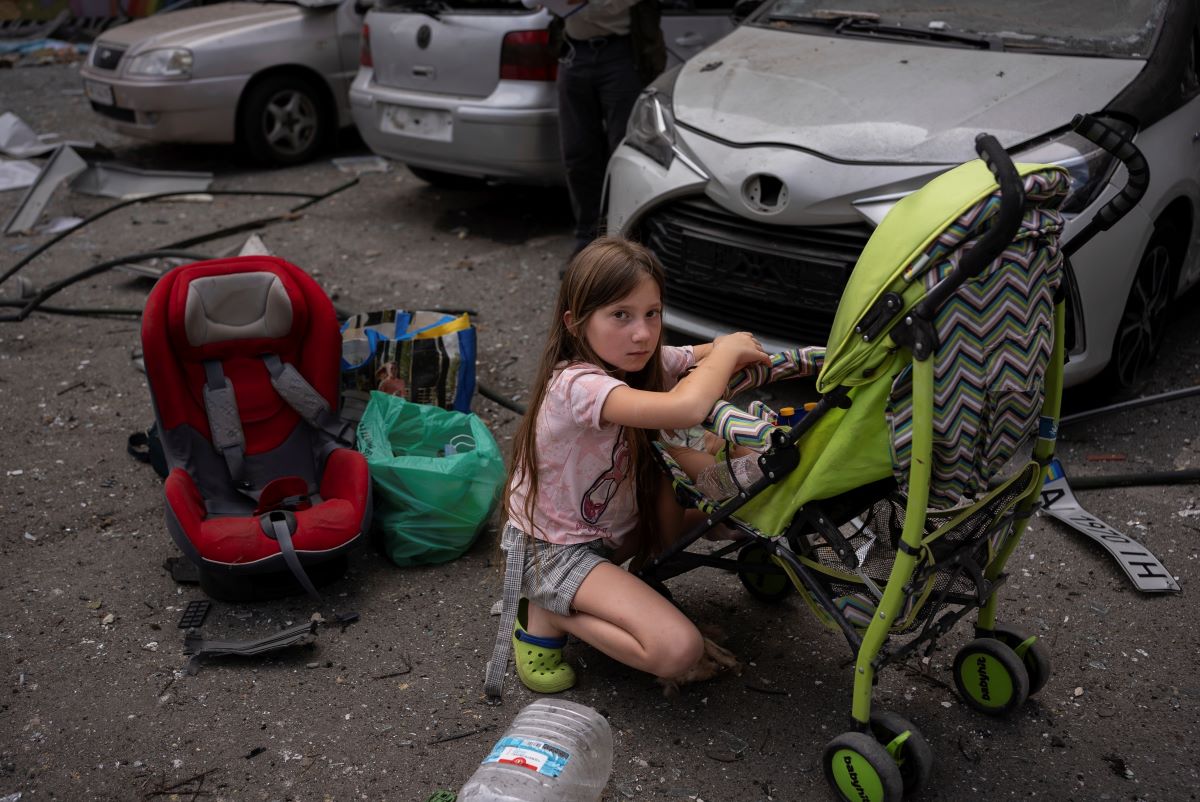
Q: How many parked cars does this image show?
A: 3